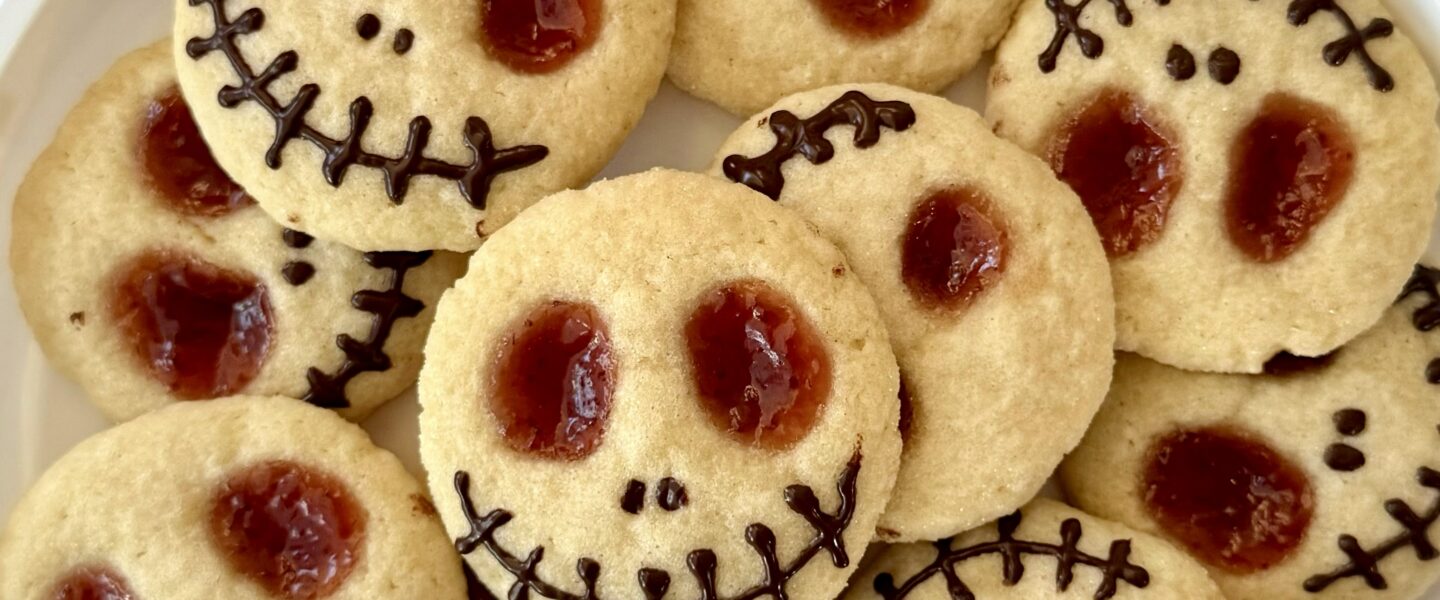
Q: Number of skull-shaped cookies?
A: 9